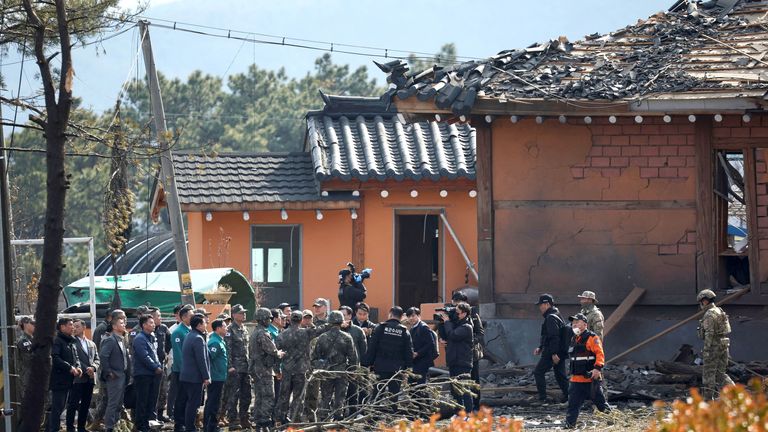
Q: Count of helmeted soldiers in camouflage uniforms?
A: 3